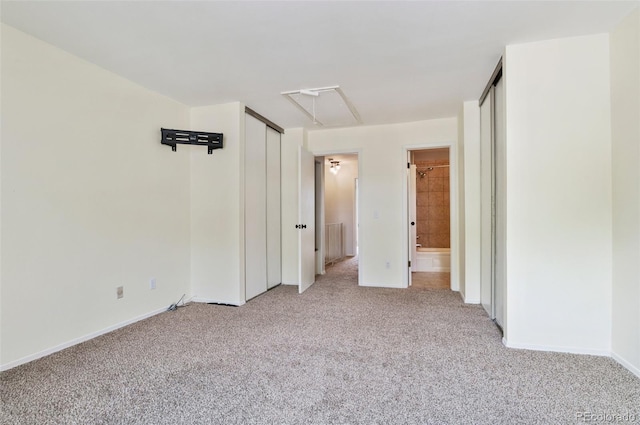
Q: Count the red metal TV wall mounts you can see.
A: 0